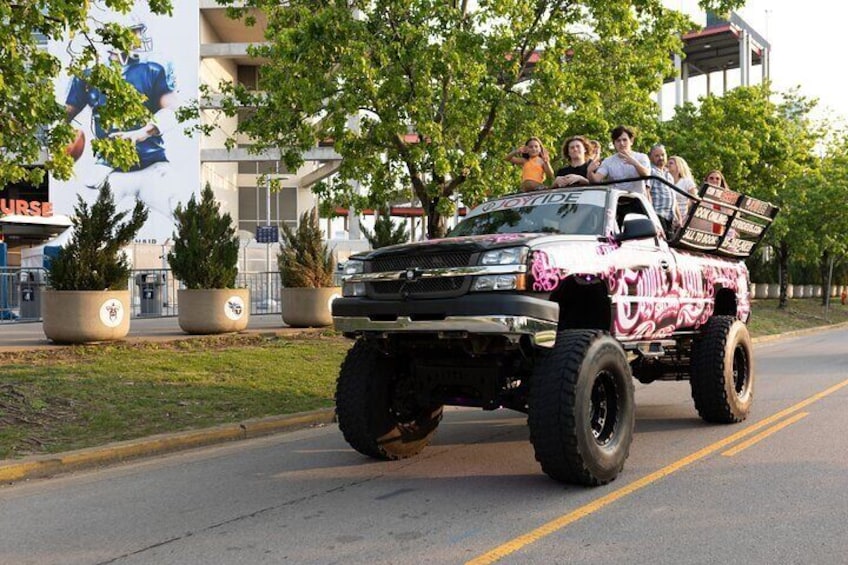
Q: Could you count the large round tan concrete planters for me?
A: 3